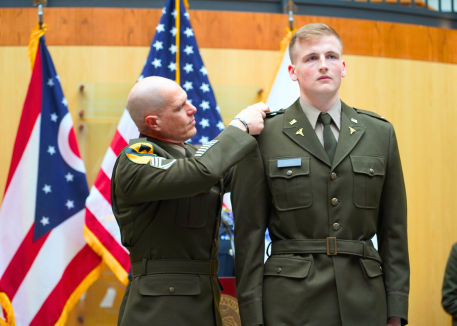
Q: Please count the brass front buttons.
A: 3